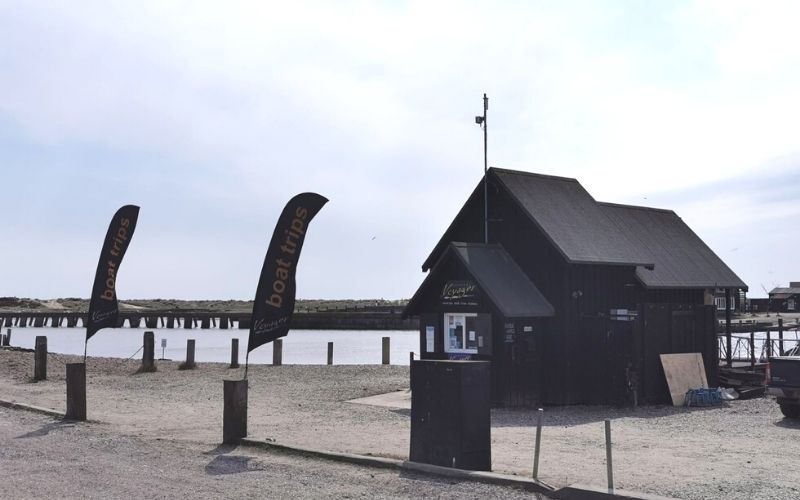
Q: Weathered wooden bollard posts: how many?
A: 9